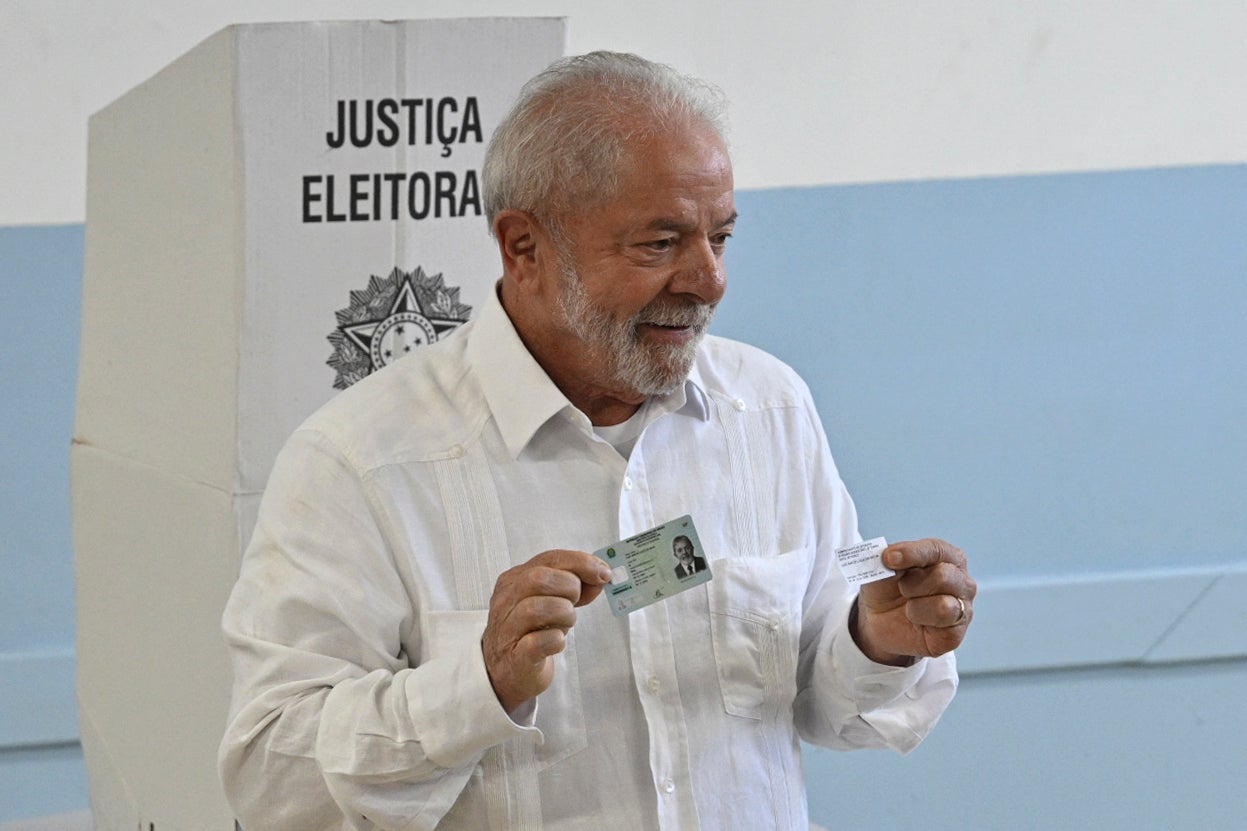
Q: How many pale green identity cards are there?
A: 1